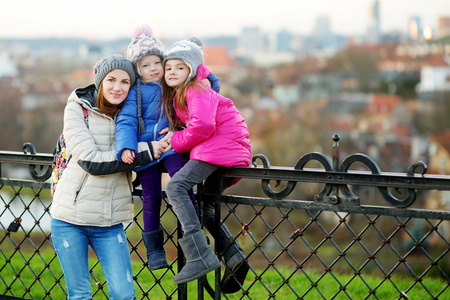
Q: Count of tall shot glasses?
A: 0